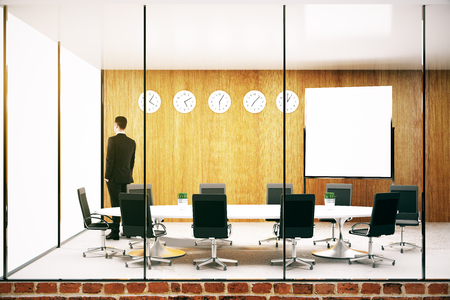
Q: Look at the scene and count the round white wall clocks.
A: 5